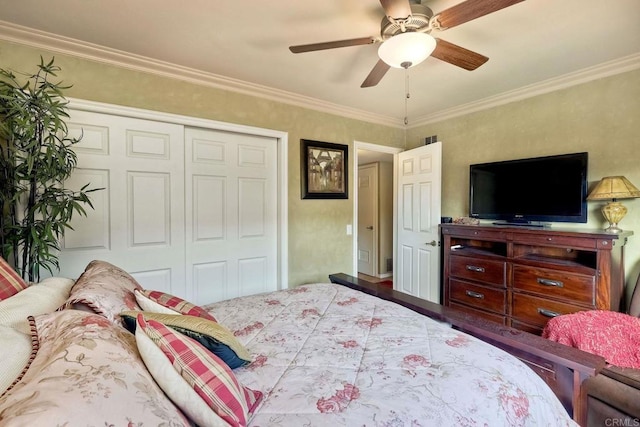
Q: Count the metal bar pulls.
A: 4